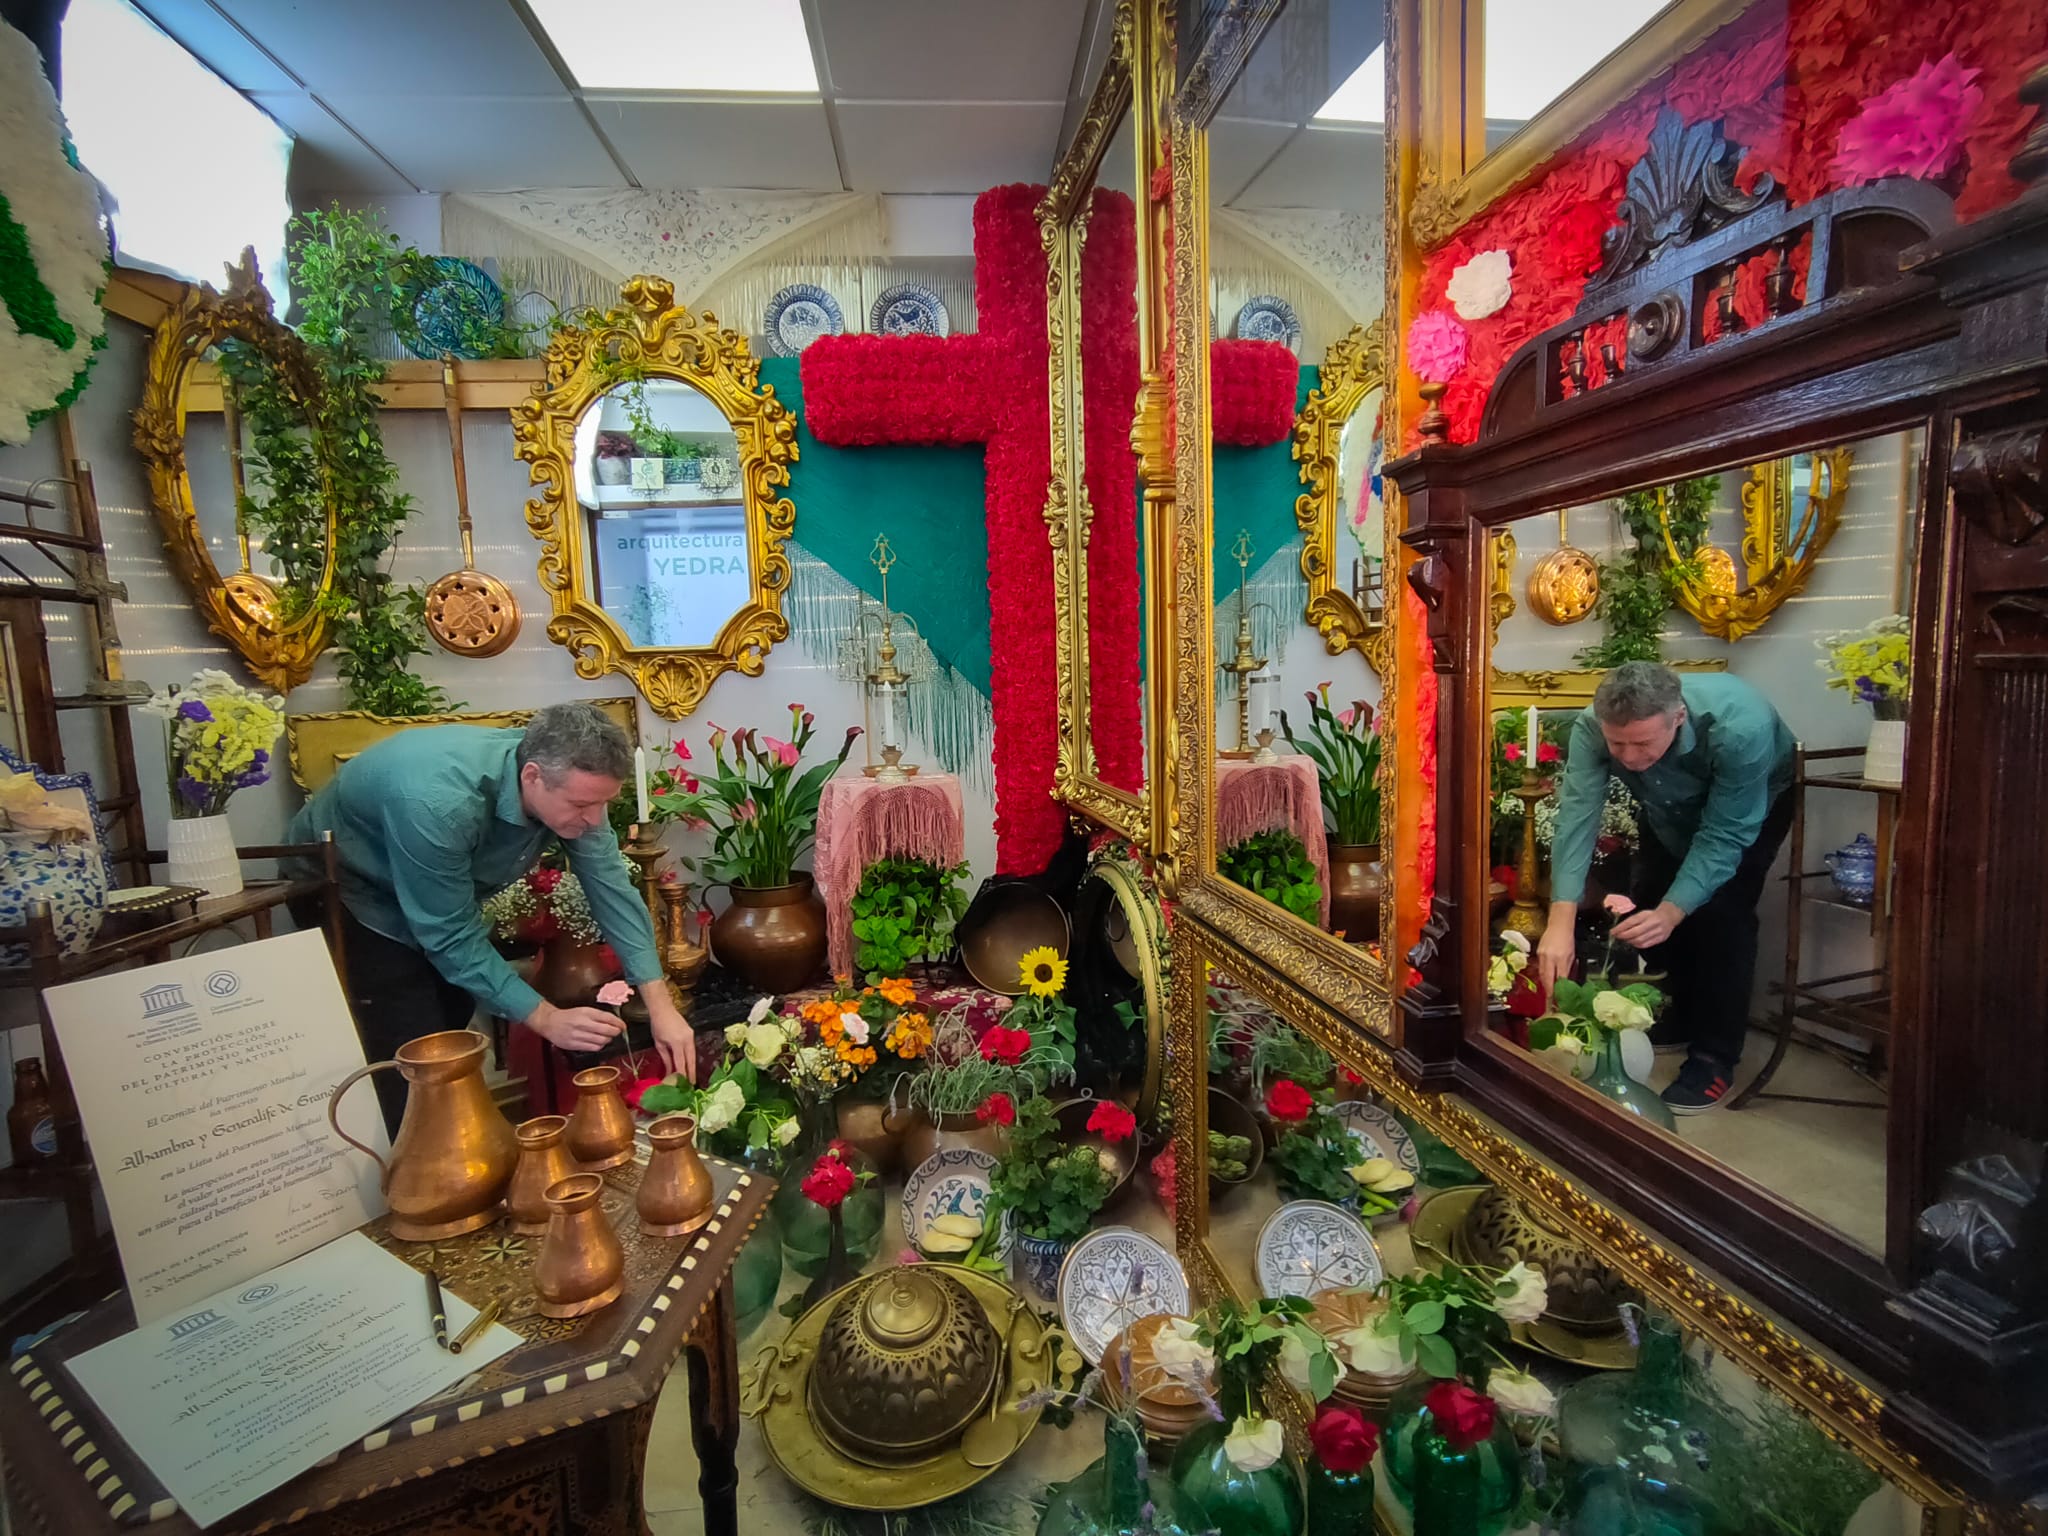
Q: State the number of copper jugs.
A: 5